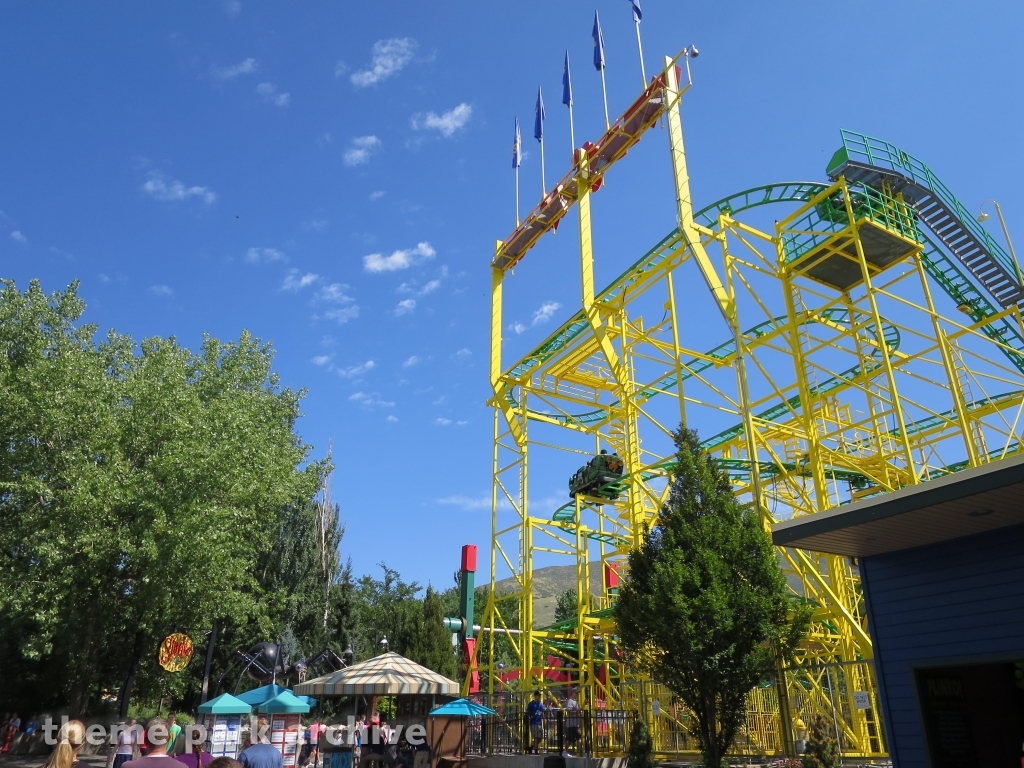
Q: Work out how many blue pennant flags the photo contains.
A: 5